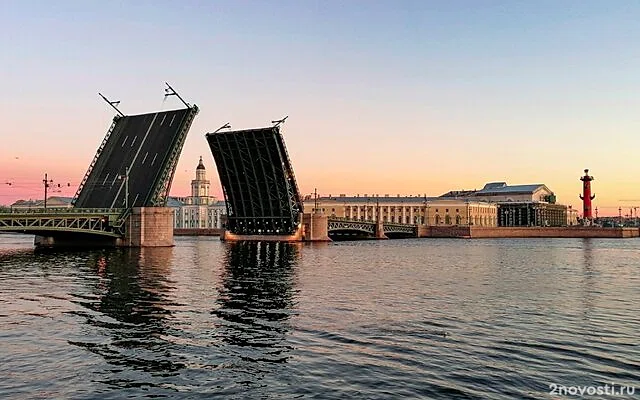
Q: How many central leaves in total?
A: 2